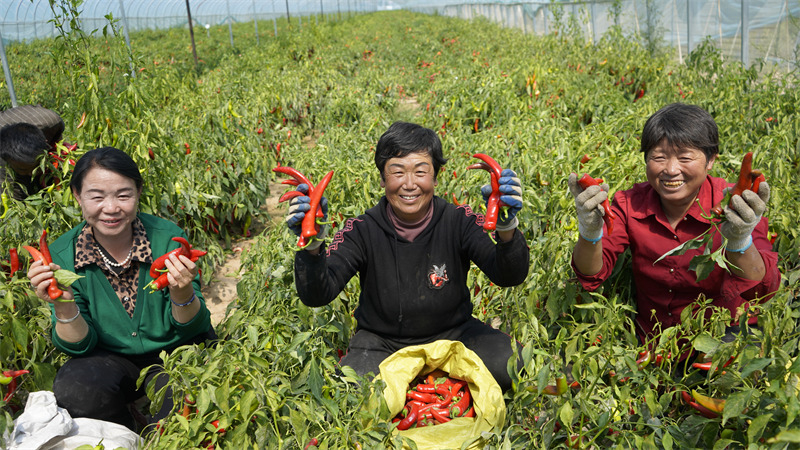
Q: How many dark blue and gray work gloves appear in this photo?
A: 2